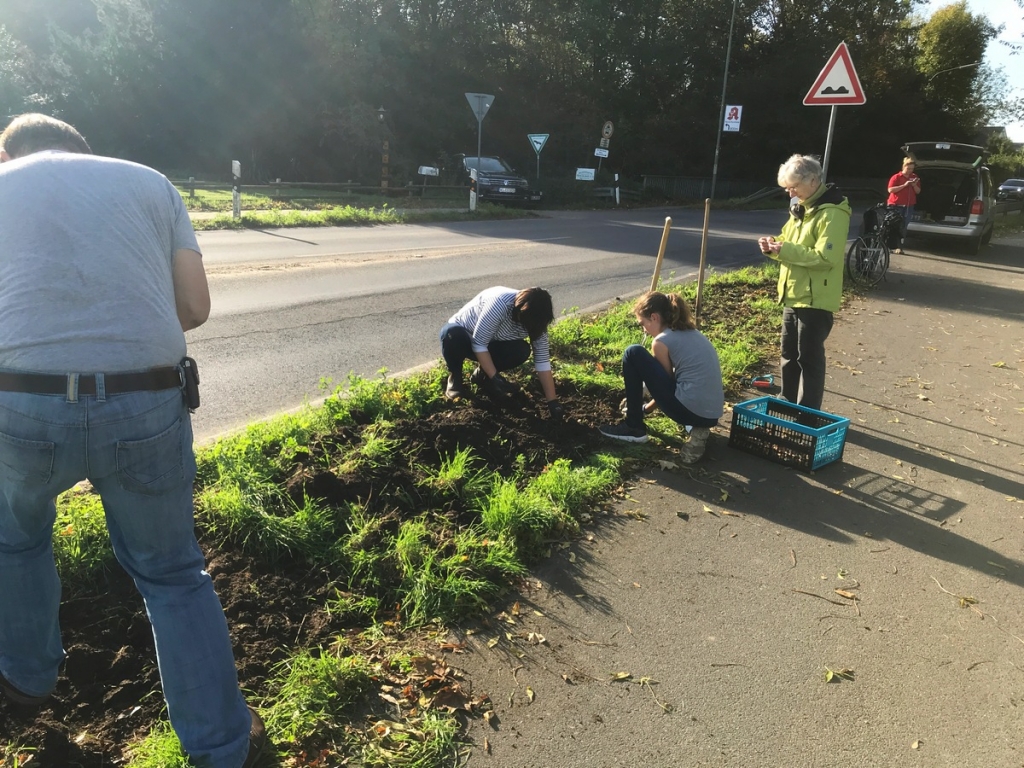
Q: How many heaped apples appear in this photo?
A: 0